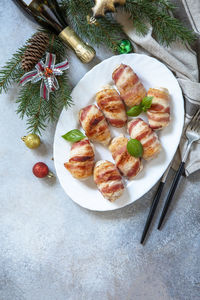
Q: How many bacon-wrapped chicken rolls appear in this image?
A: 8